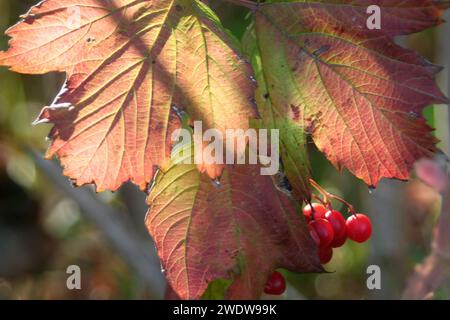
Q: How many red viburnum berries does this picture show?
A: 6